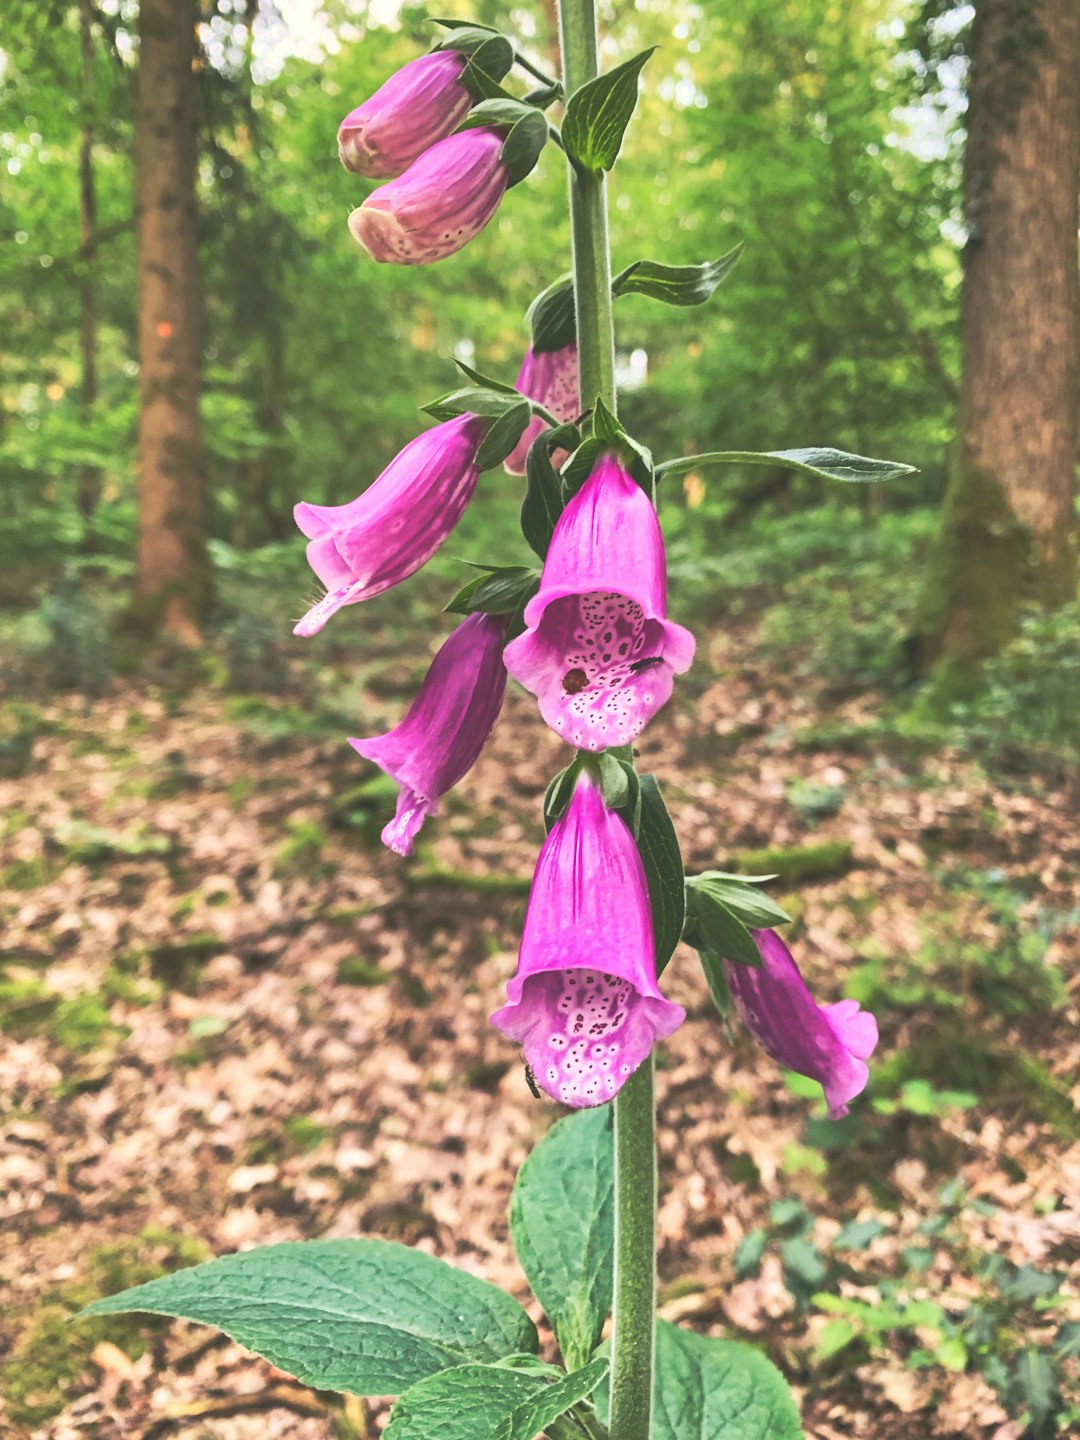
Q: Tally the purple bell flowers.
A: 8